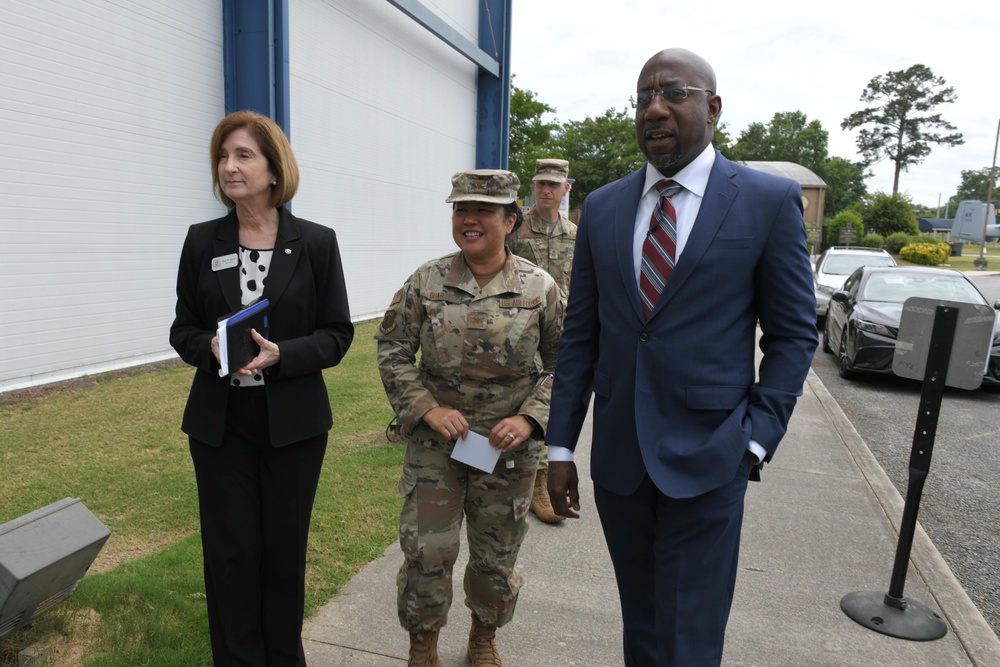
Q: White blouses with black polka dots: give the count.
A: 1